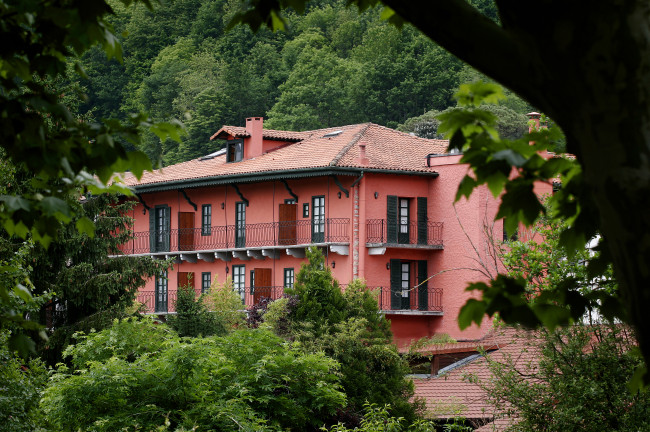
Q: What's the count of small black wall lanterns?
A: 7